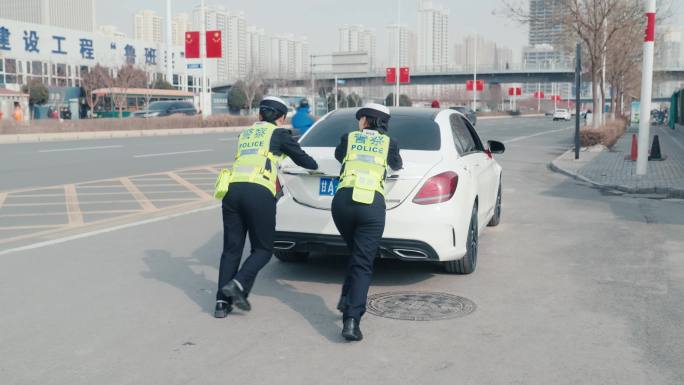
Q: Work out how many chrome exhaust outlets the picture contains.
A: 2